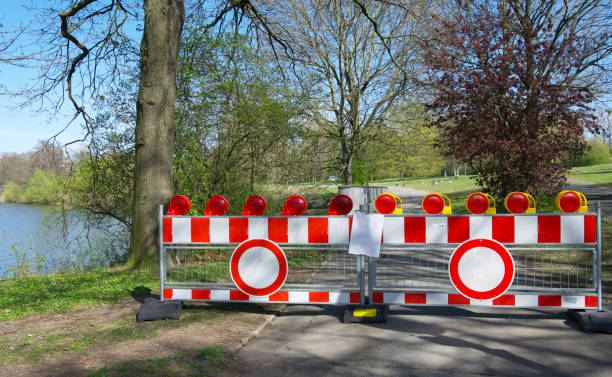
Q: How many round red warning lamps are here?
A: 10